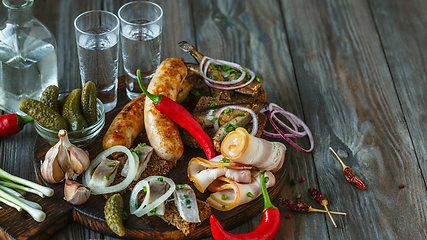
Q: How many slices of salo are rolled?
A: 1